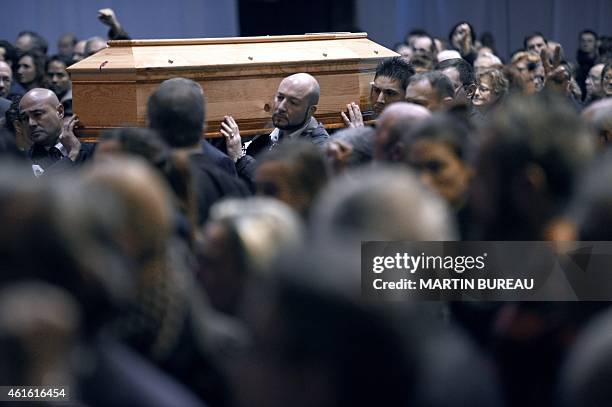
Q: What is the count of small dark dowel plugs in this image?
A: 4